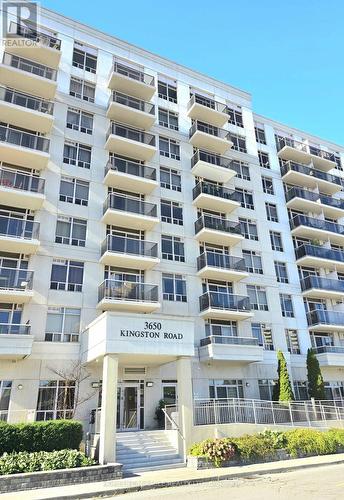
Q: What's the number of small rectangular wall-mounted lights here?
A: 2